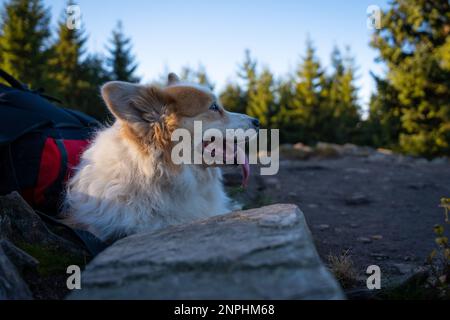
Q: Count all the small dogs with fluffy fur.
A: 1